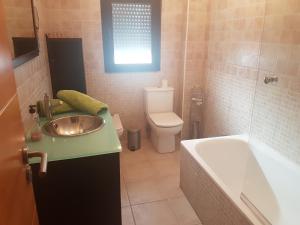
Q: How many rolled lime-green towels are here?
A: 2